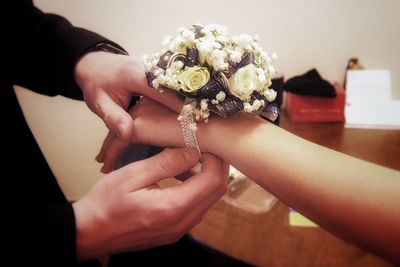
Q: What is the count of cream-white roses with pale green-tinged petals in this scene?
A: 2